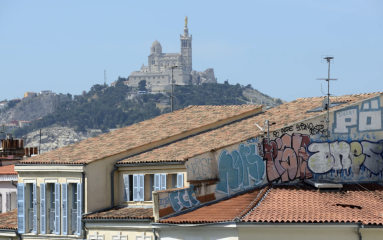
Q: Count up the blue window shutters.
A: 12